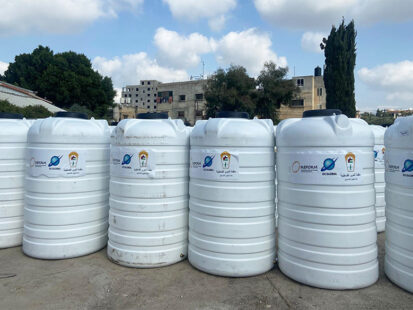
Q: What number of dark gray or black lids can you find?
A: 5